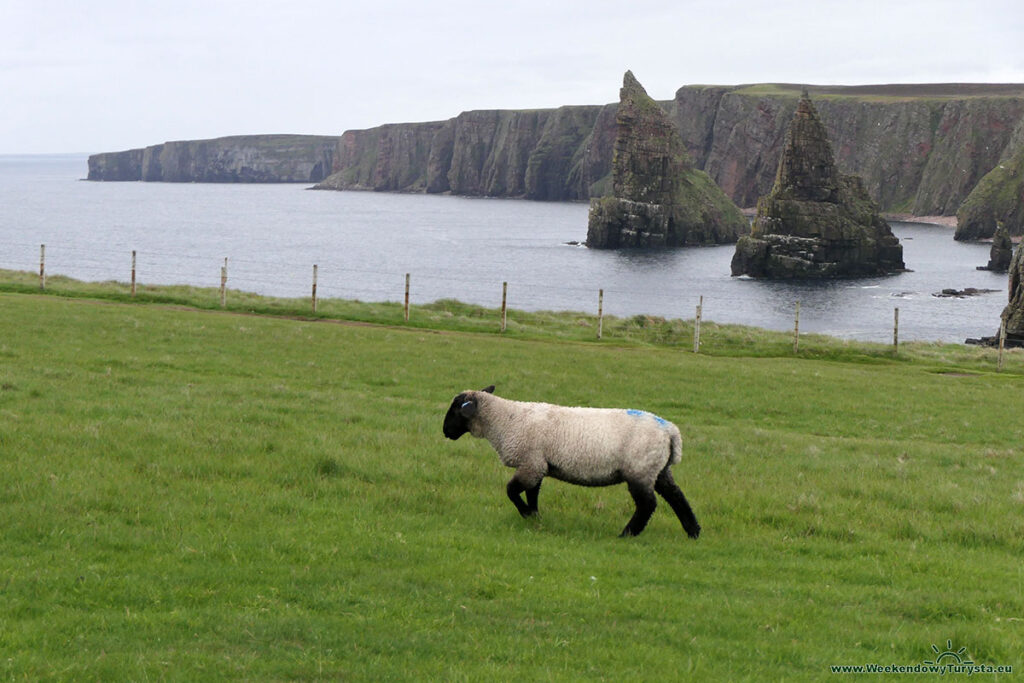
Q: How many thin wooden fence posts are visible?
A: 11